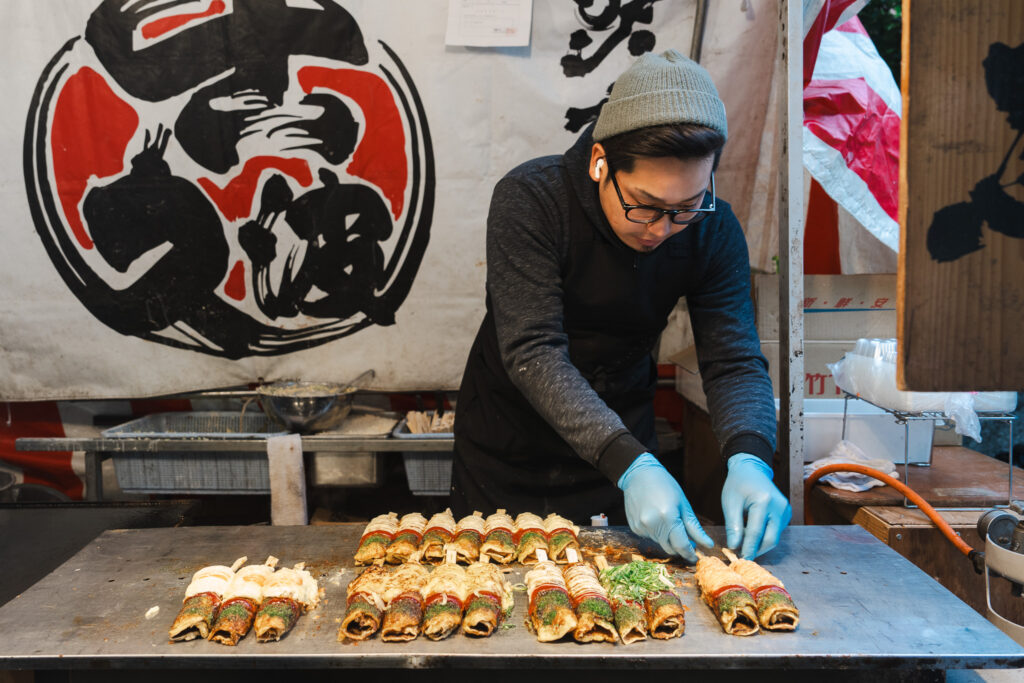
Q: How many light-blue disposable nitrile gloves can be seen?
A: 2